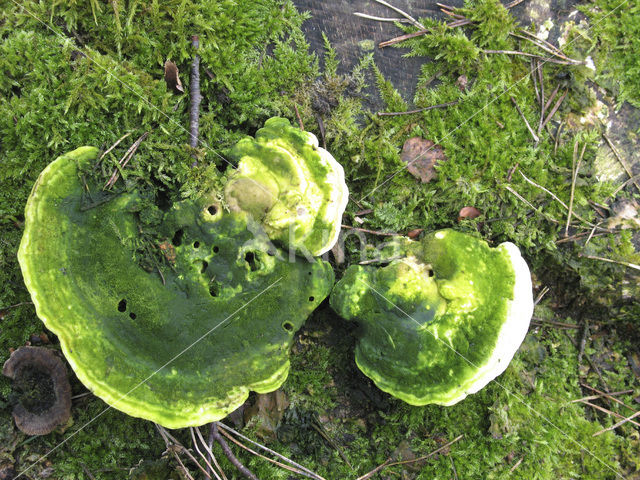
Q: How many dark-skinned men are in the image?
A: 0